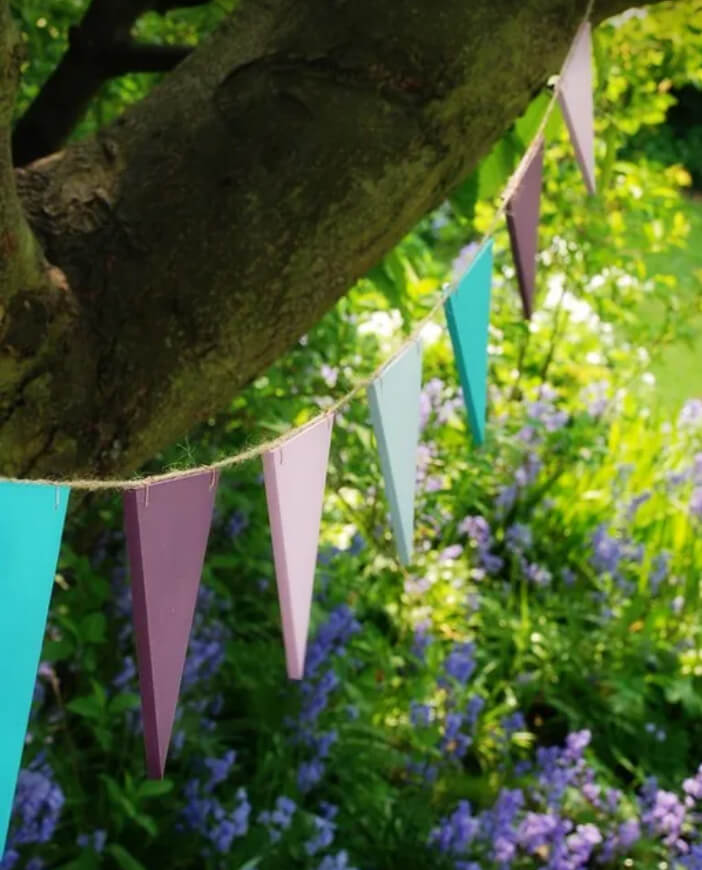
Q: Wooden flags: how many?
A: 7